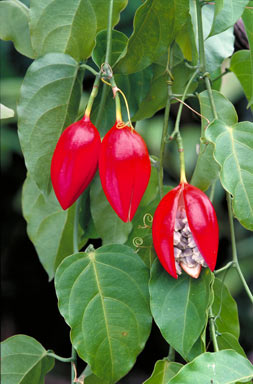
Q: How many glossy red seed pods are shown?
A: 3